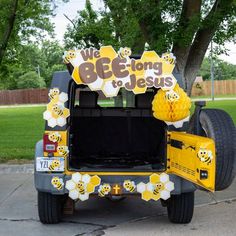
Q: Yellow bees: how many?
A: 15